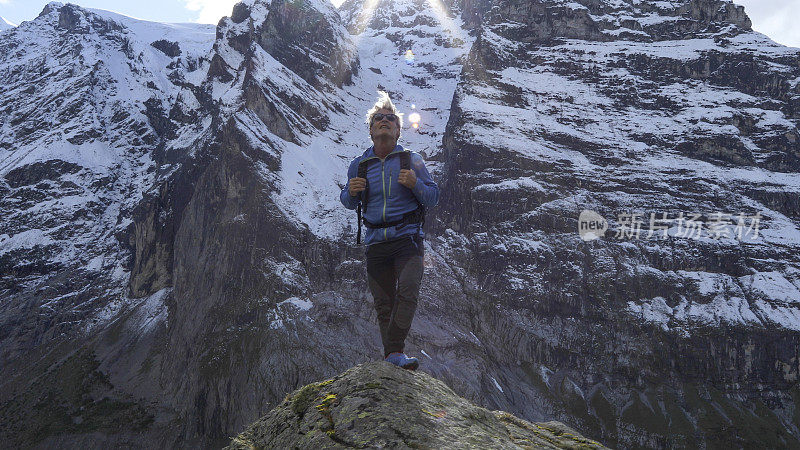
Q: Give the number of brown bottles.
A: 0